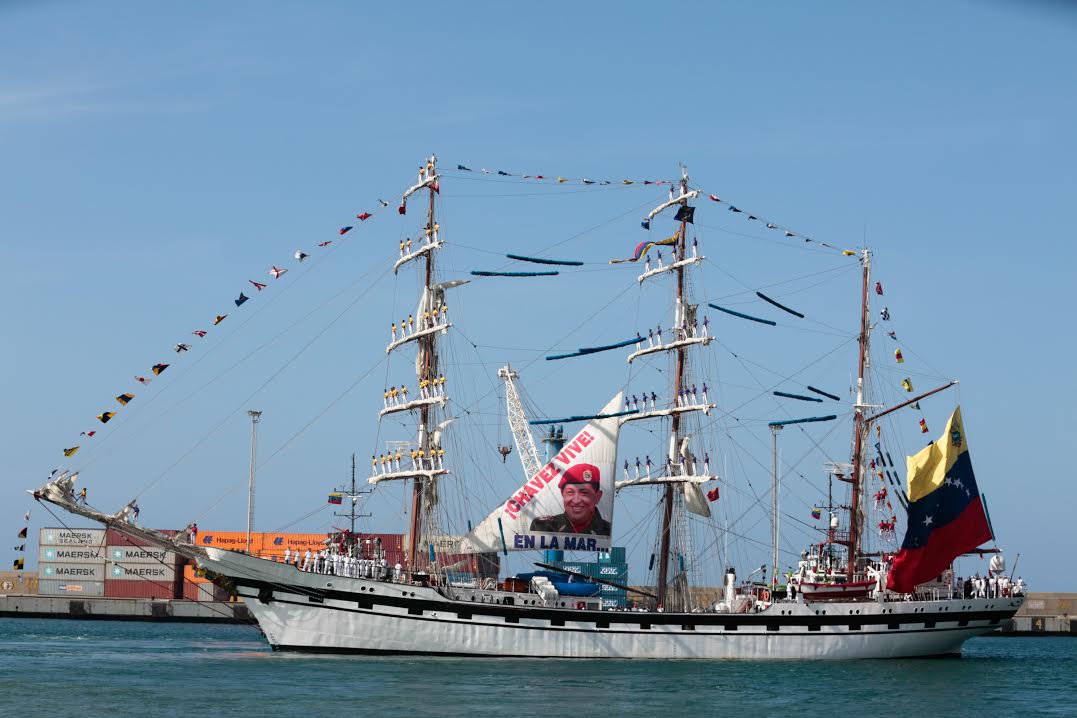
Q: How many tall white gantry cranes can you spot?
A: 1